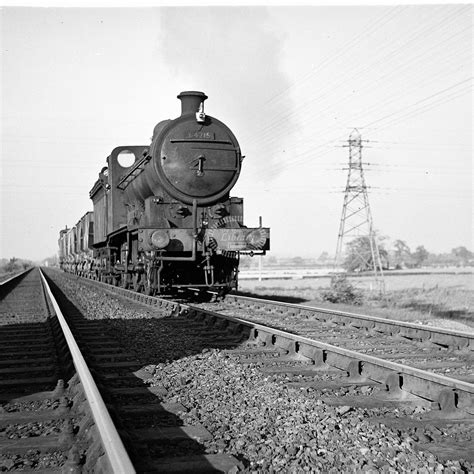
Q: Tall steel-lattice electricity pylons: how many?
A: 1